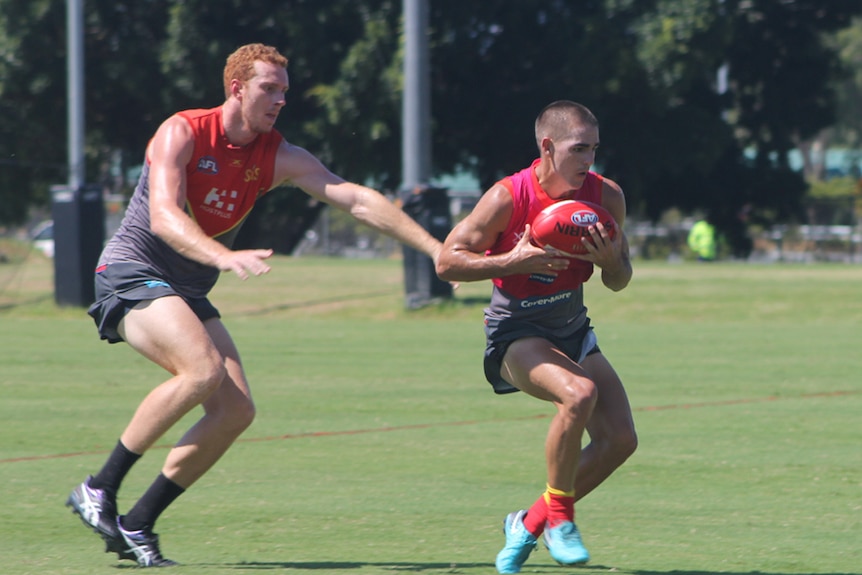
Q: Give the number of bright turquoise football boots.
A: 2